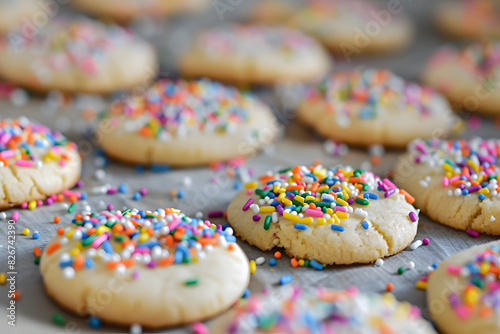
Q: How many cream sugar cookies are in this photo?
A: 15